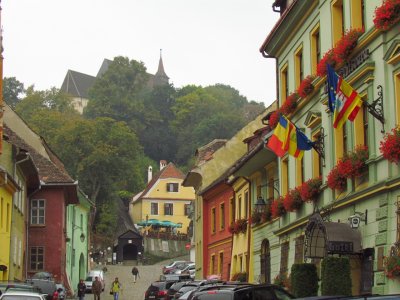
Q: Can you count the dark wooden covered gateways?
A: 1